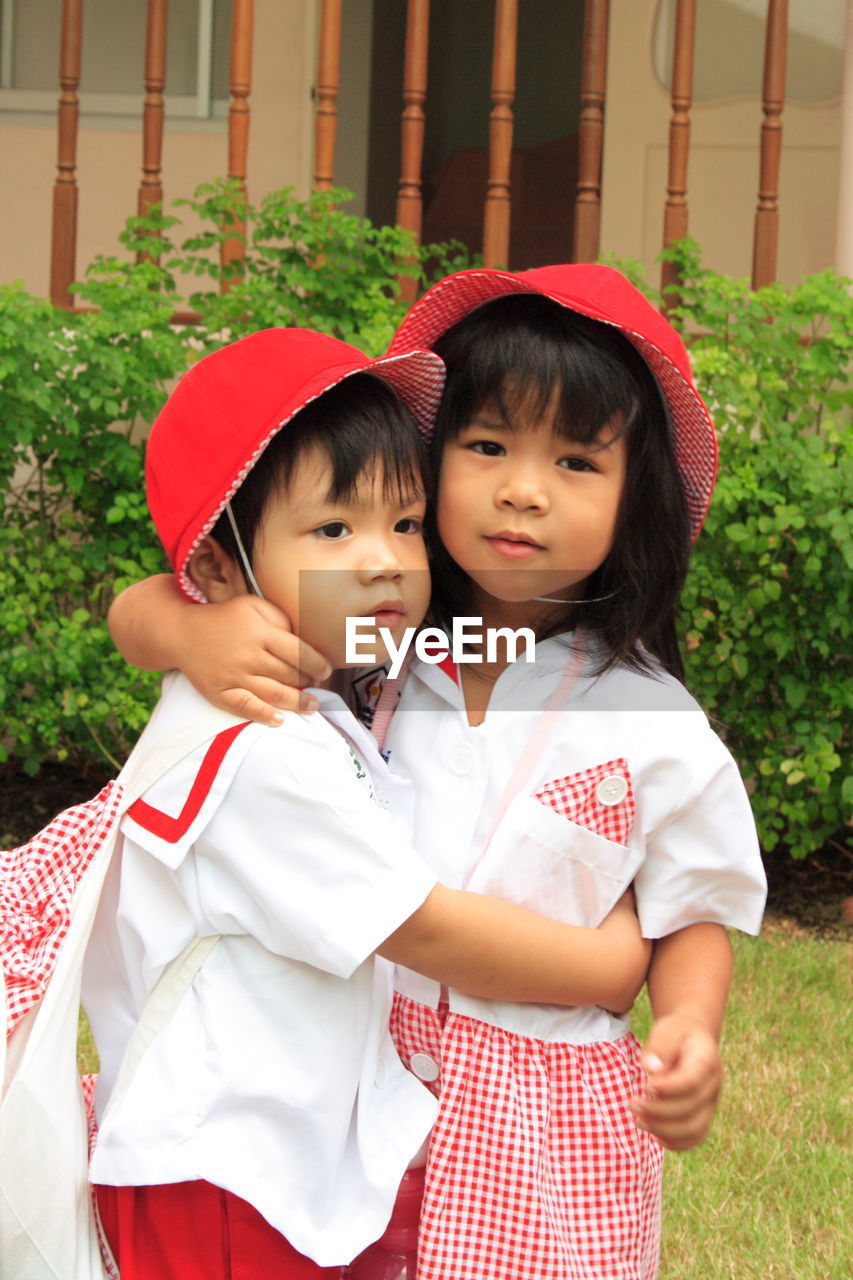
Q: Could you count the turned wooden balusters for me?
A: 9